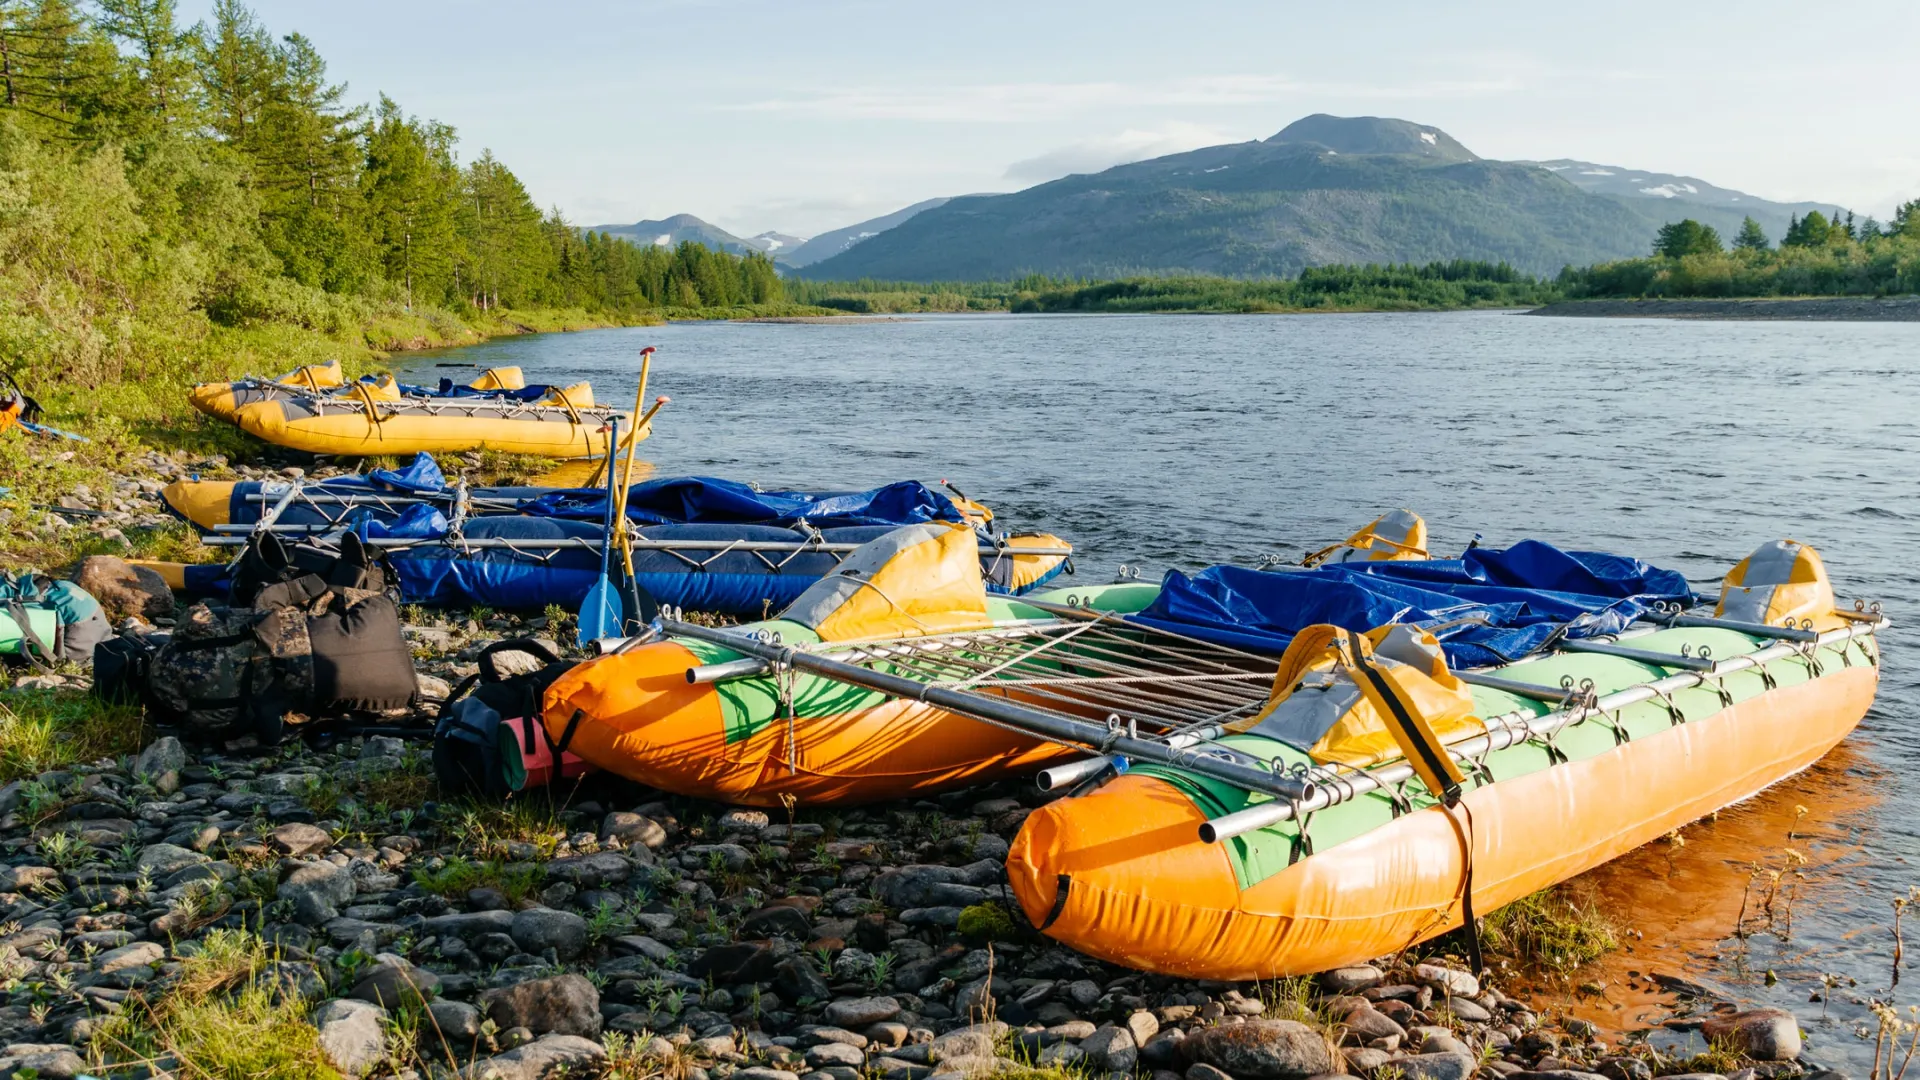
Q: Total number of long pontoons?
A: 6